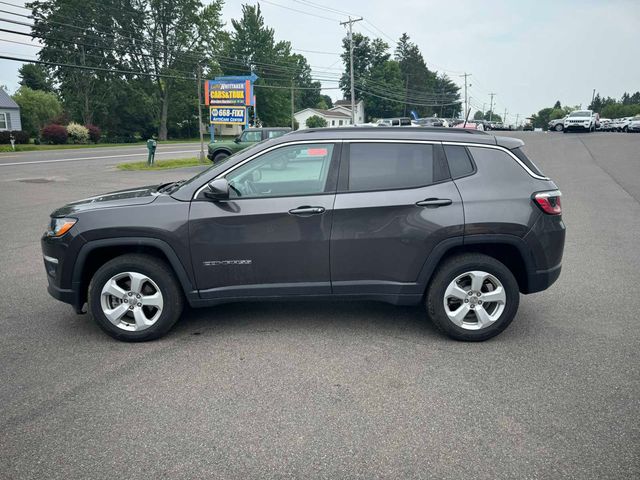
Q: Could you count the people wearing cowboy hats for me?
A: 0